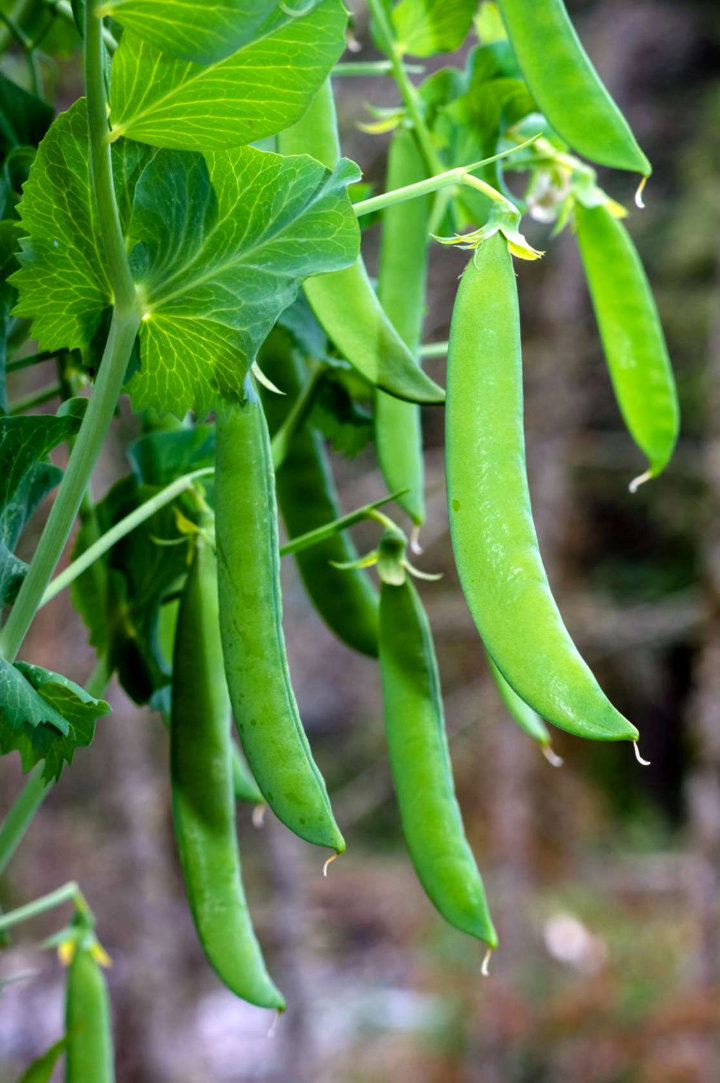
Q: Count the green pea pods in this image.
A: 12